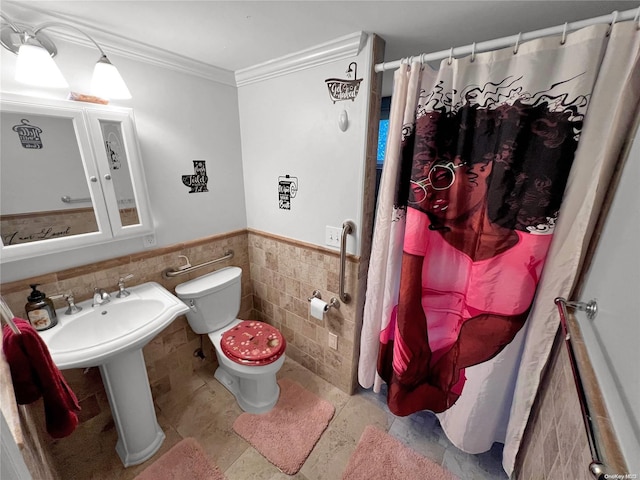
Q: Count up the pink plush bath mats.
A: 3